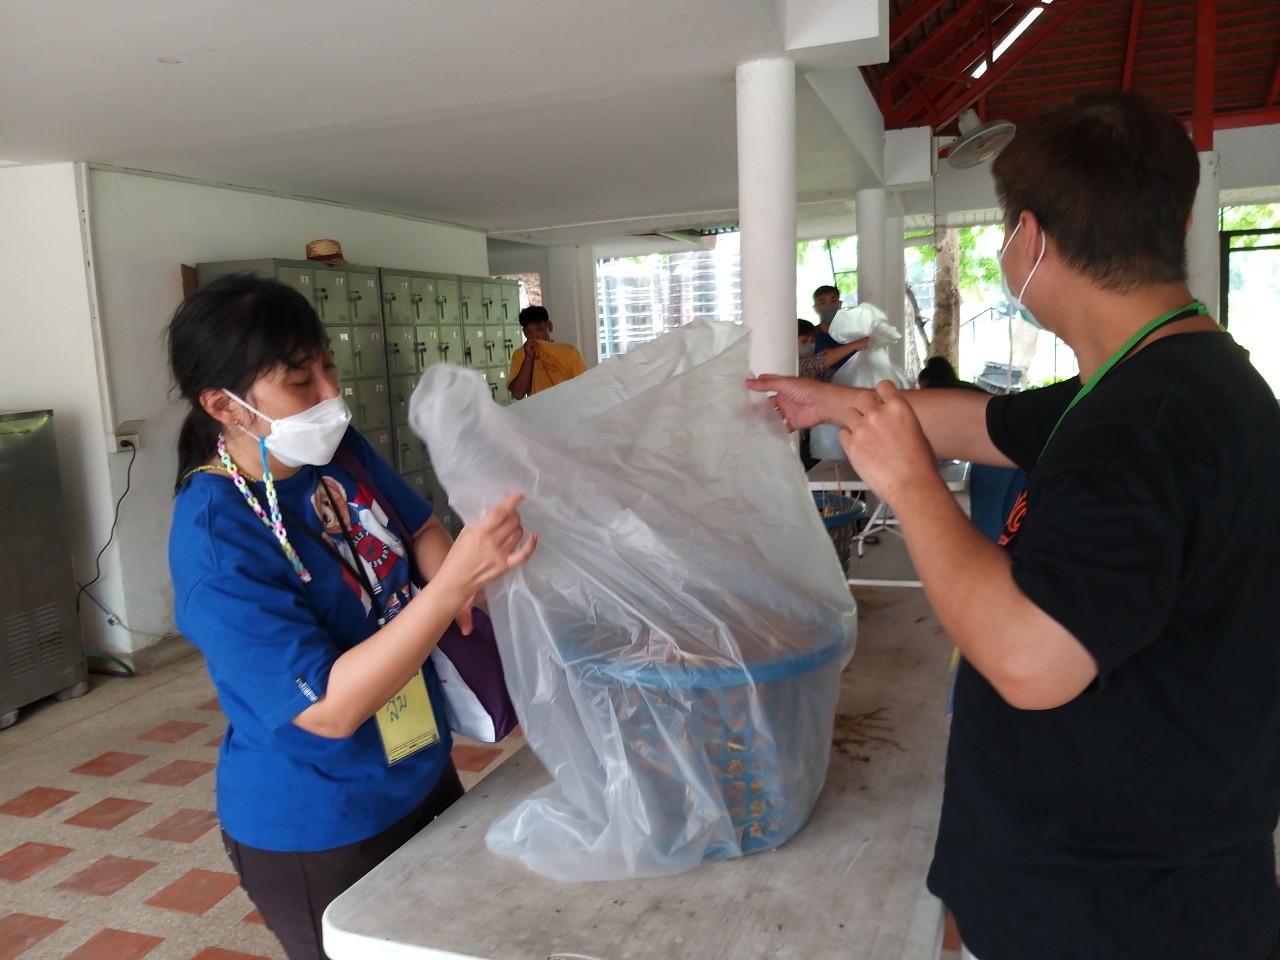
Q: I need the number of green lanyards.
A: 1